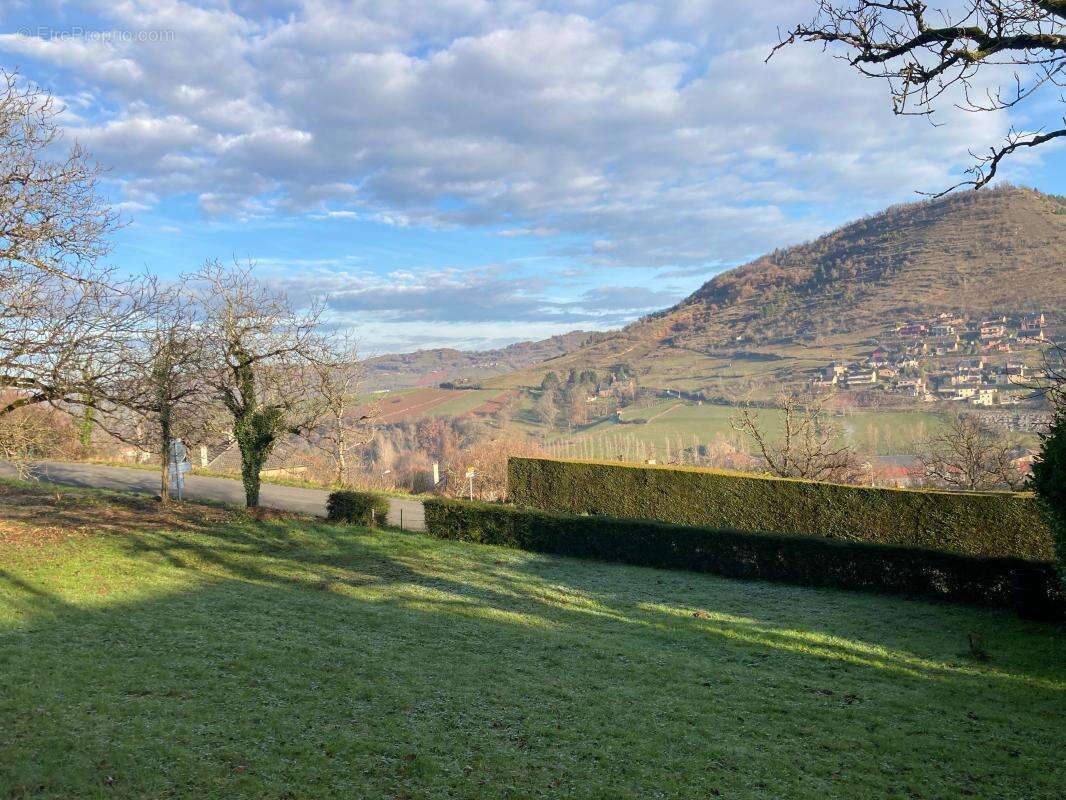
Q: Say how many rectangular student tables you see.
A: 0